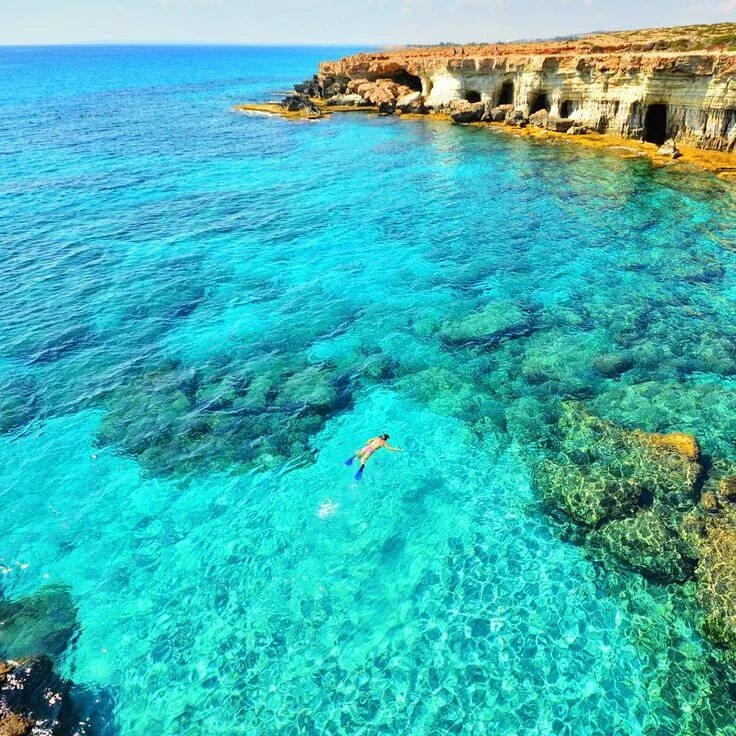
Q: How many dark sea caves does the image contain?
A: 6